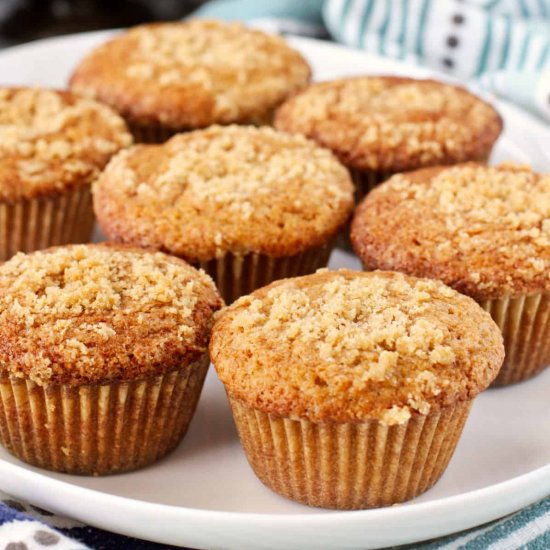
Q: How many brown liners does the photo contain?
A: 7